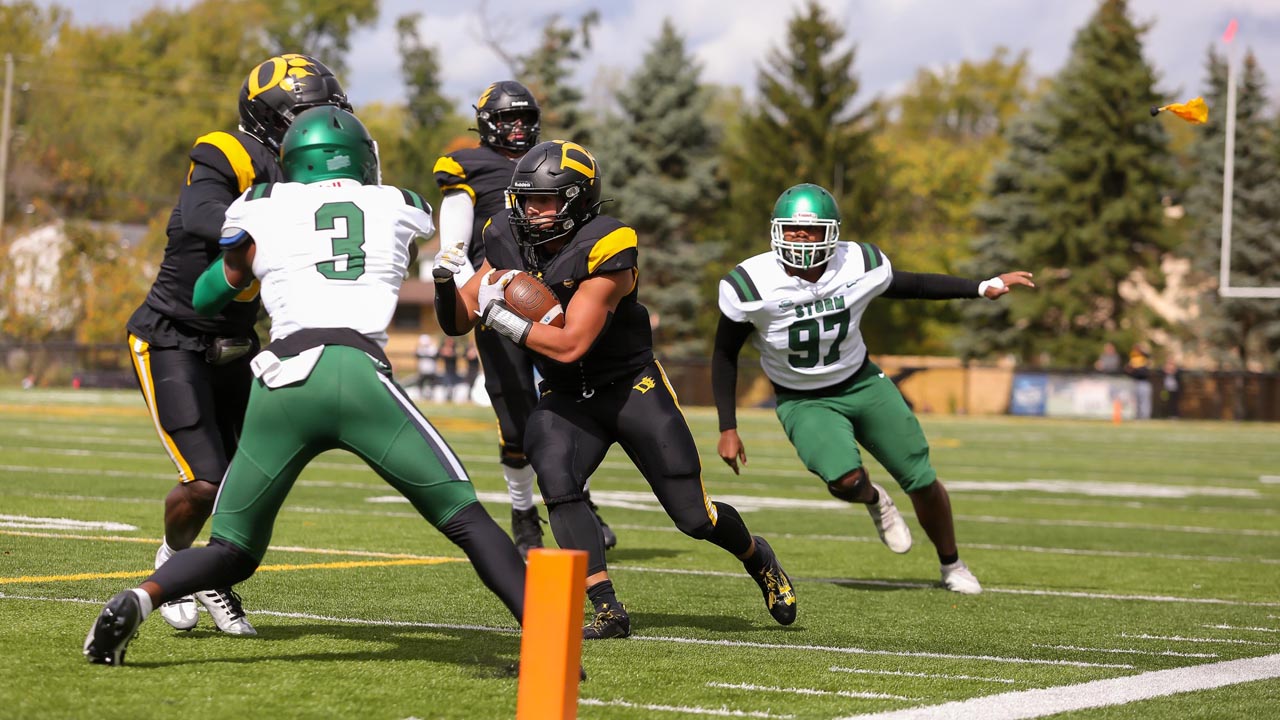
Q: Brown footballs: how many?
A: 1